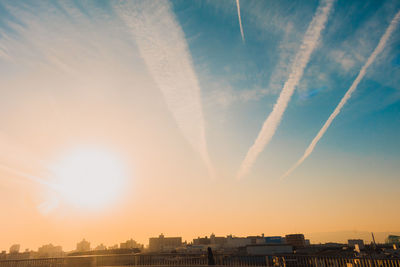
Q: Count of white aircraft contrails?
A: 4